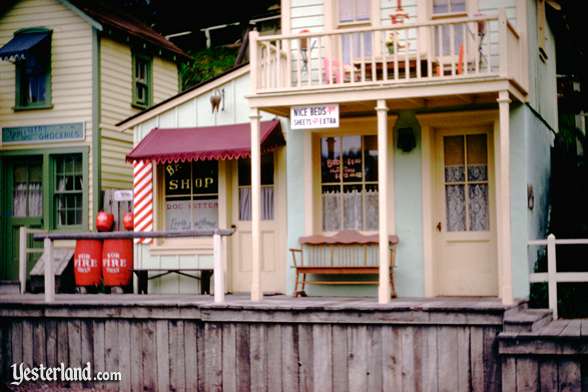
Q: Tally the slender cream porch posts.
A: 3